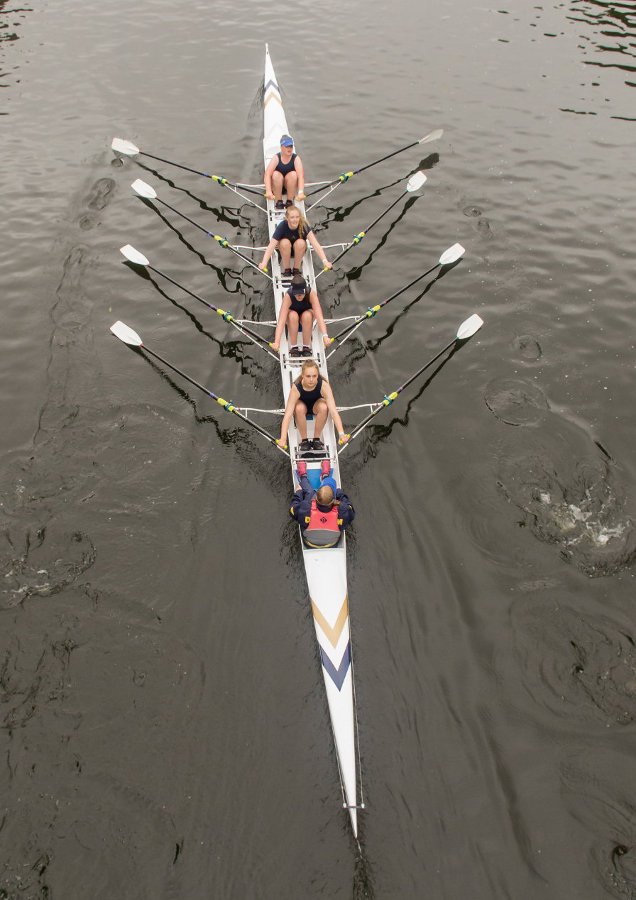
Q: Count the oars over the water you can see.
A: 8